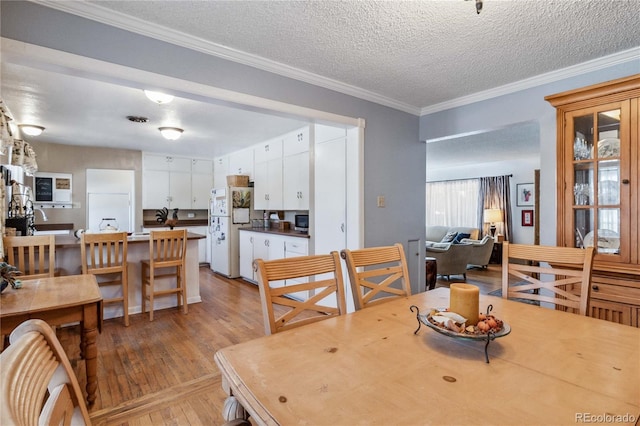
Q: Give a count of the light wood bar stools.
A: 3